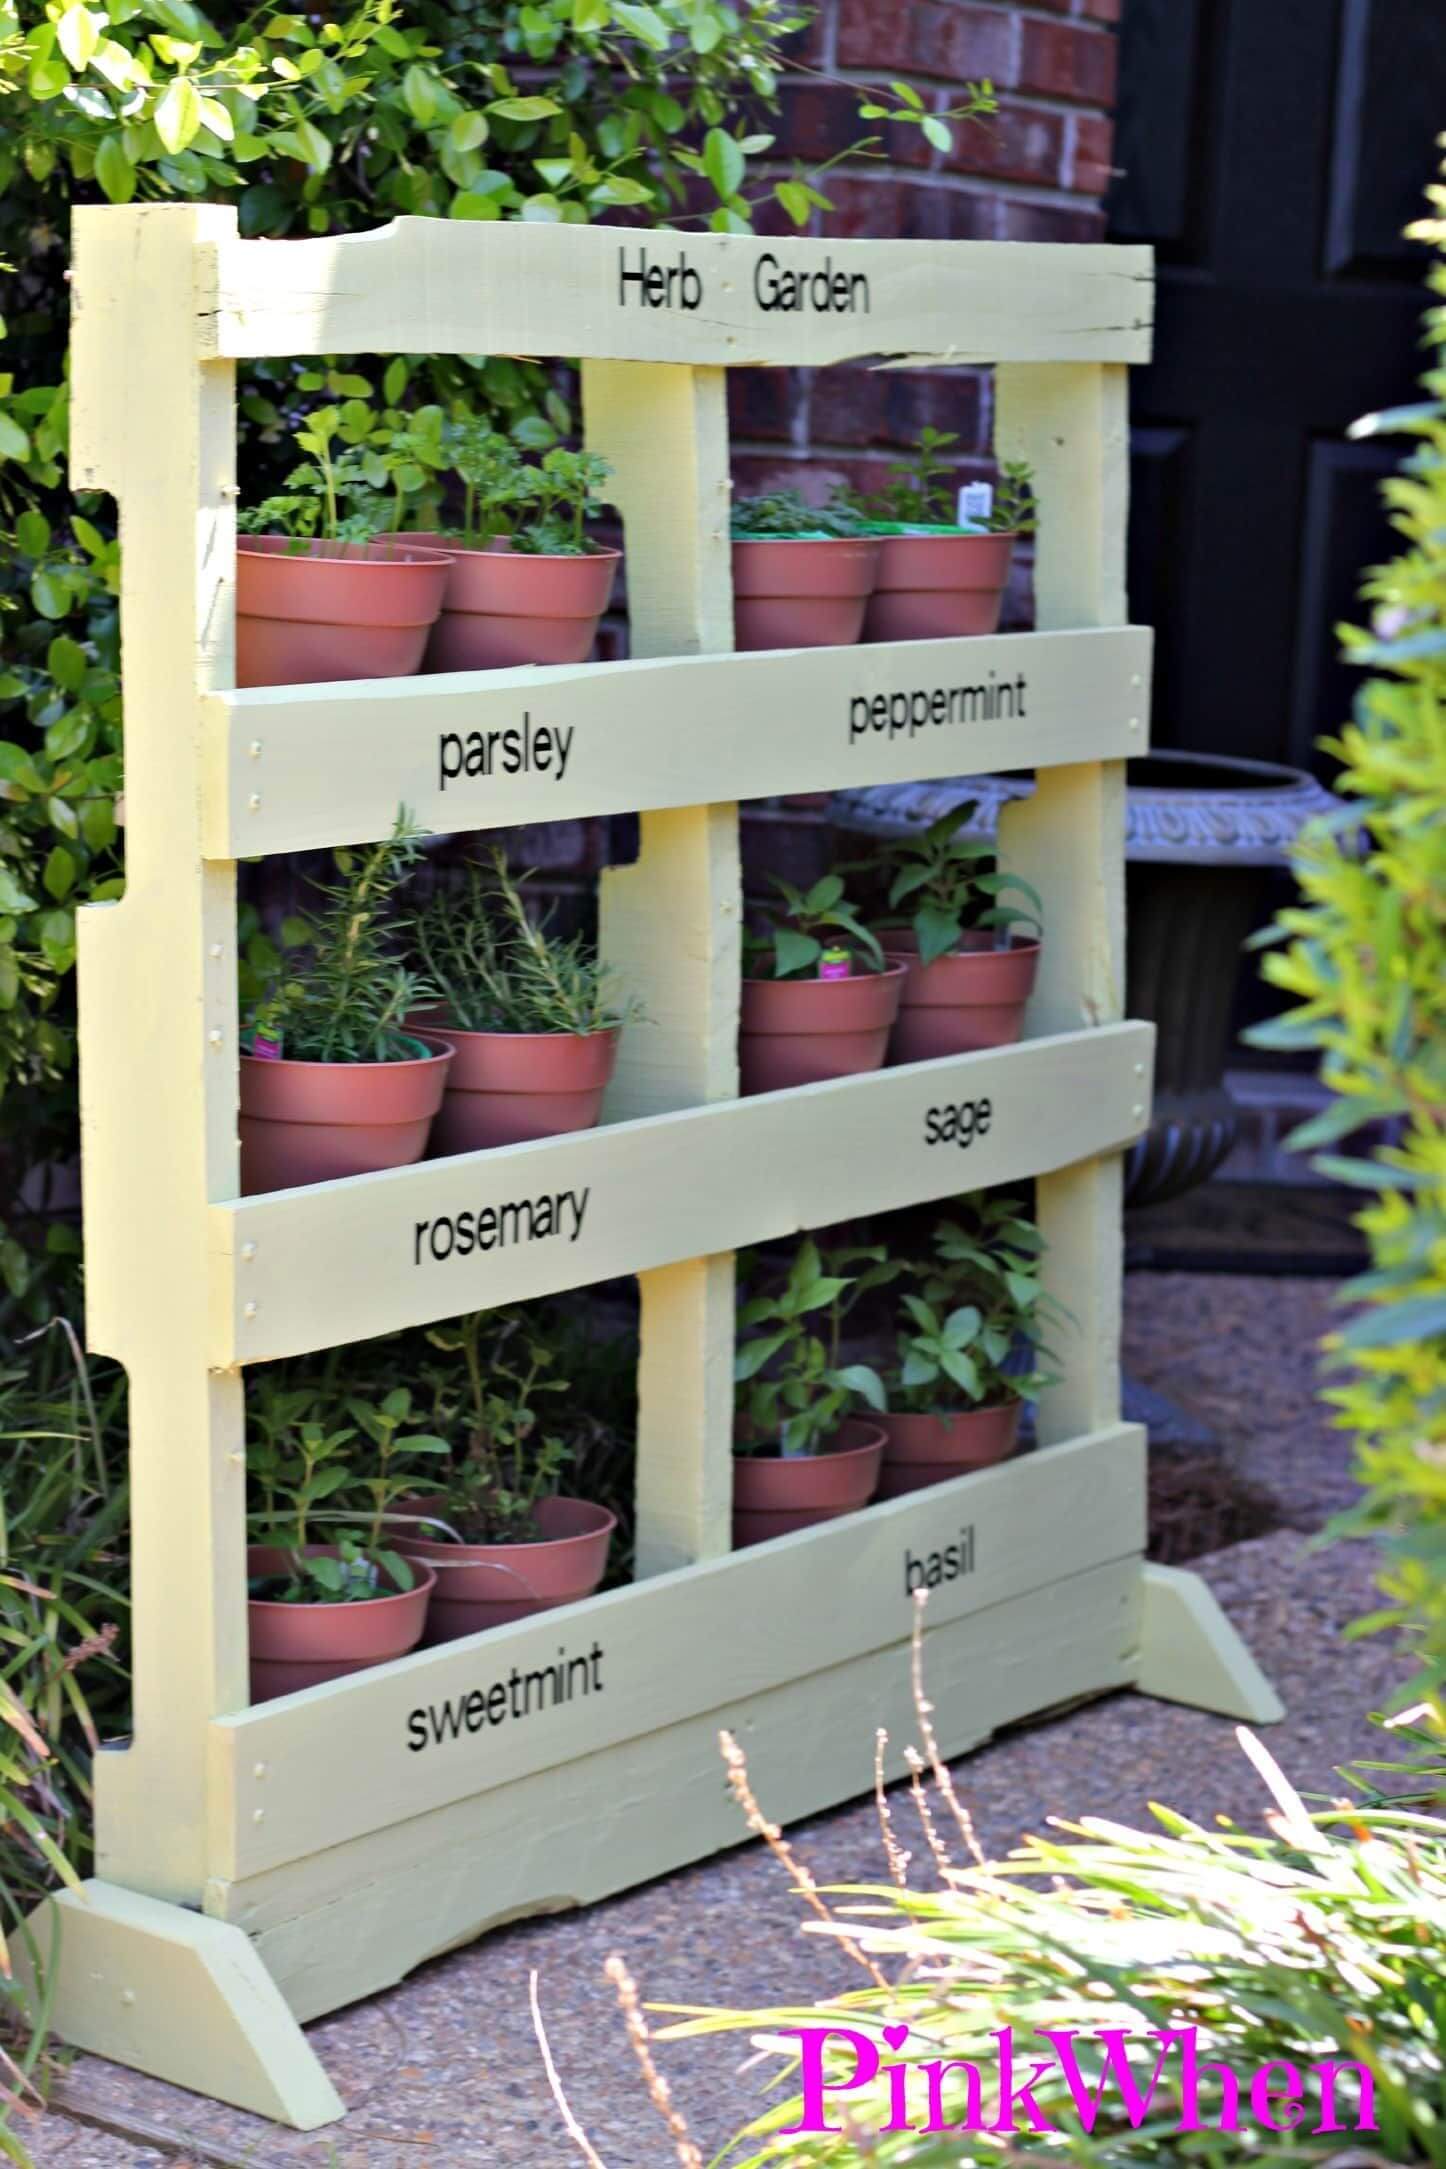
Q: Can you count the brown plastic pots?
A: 12